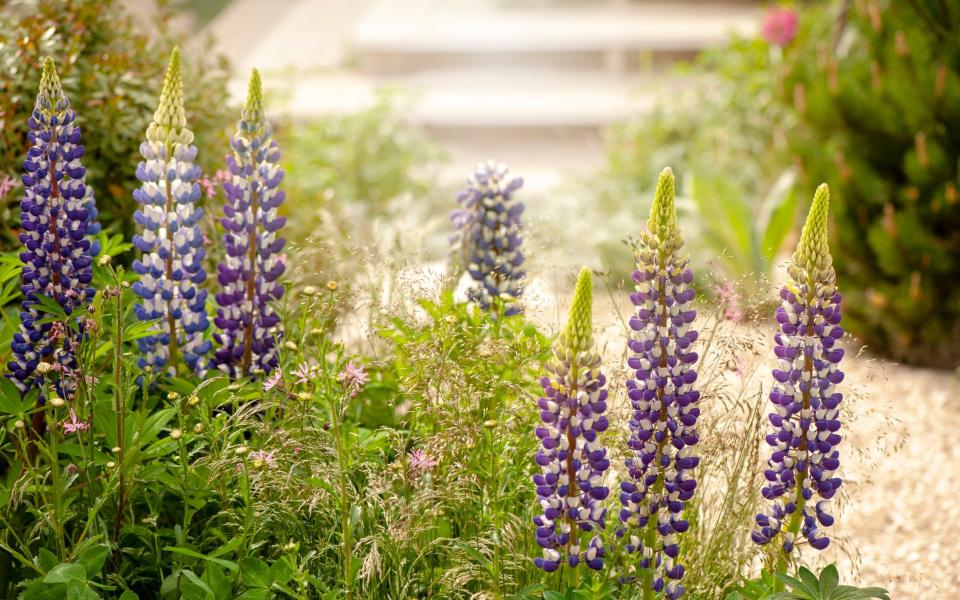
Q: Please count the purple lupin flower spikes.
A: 7